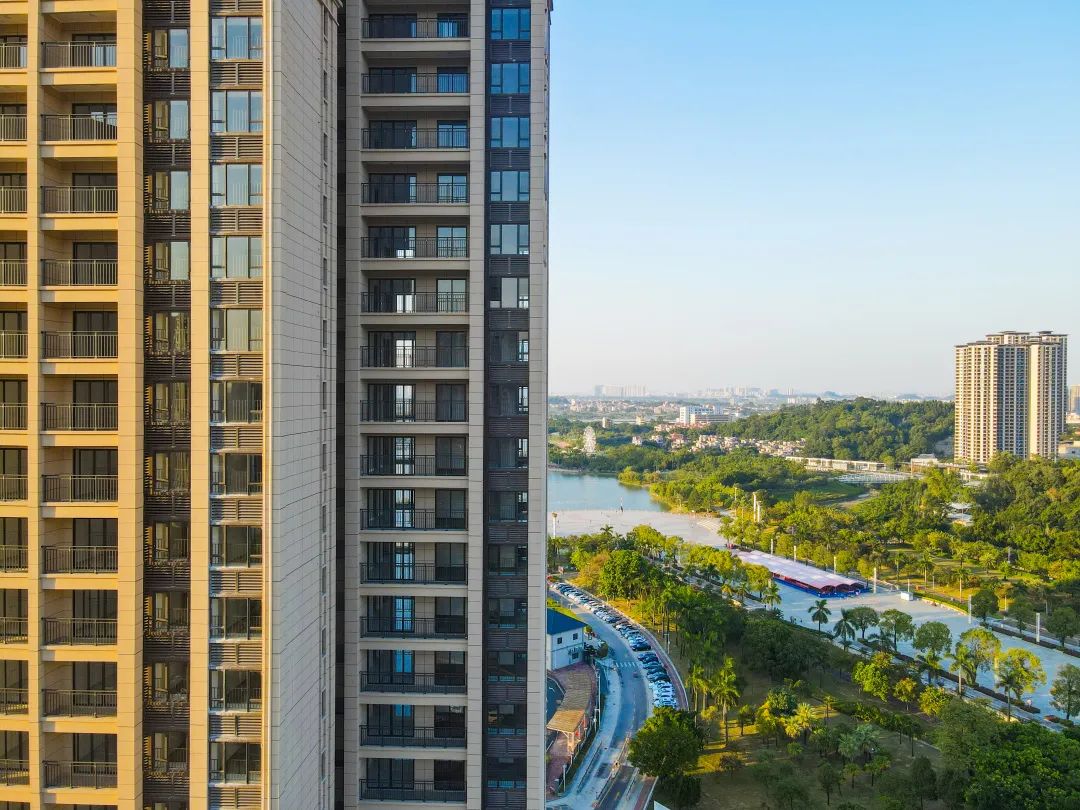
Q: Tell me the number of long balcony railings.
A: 15